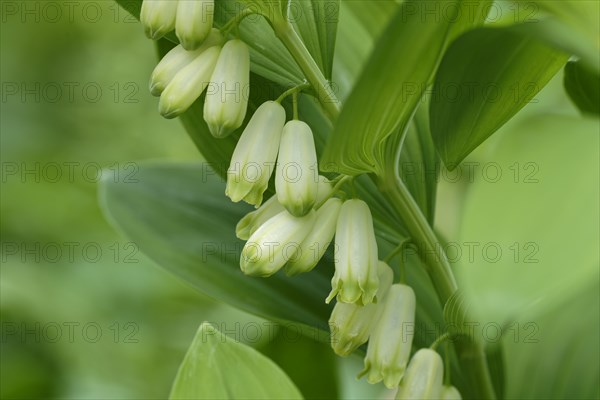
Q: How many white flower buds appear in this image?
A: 15